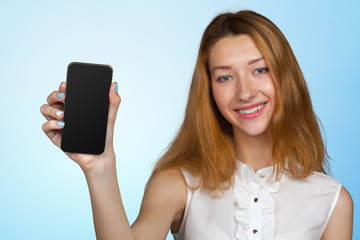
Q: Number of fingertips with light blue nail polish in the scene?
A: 3